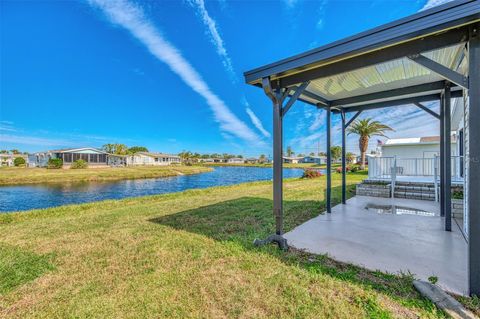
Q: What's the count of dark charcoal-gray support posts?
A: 6